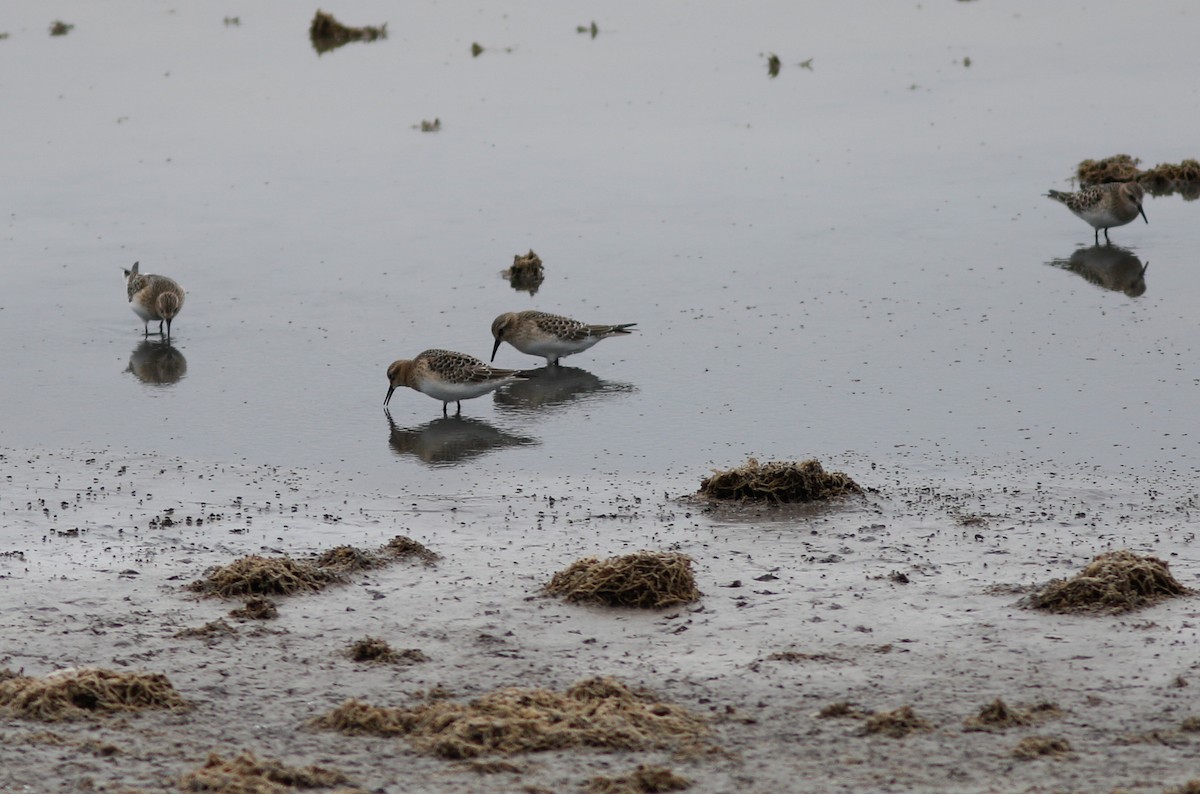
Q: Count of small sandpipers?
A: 4